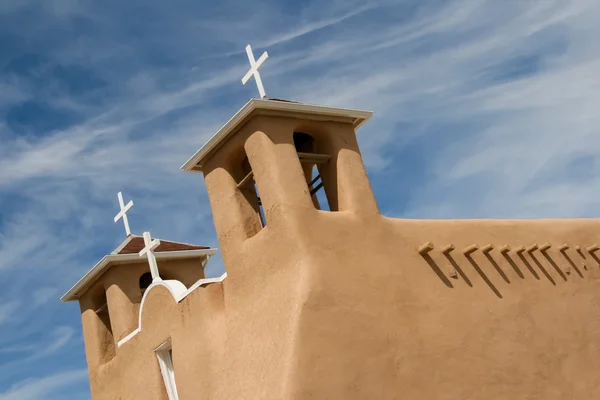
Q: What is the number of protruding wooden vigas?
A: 11